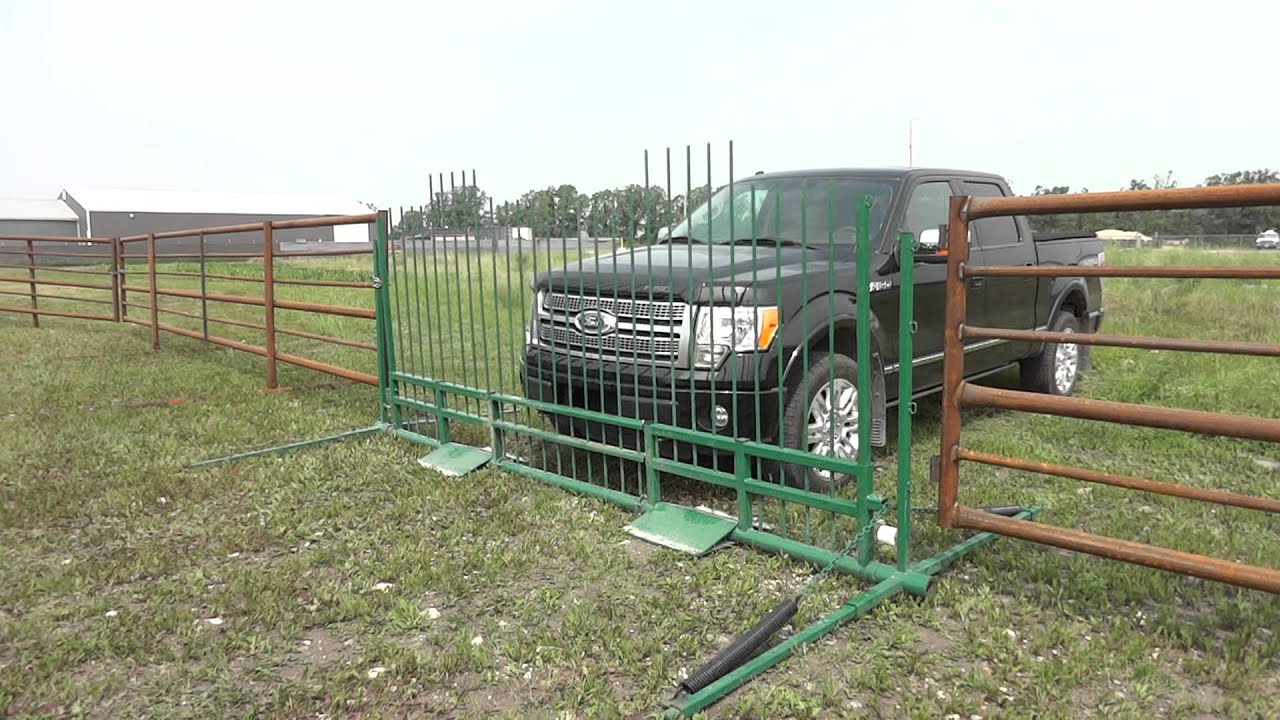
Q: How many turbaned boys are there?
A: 0